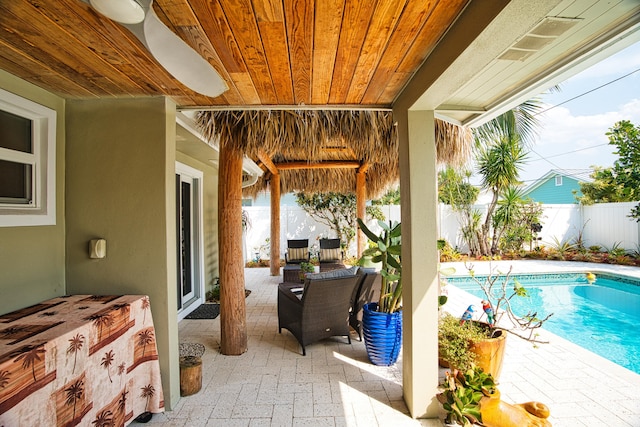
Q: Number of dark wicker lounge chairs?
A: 4